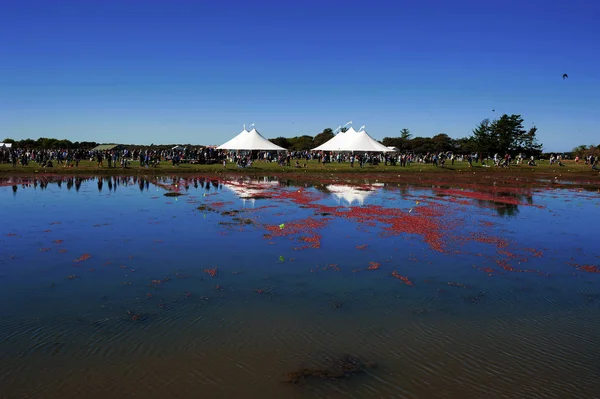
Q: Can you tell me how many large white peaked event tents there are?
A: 2